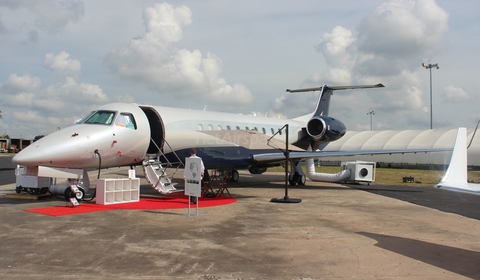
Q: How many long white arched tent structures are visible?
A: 1